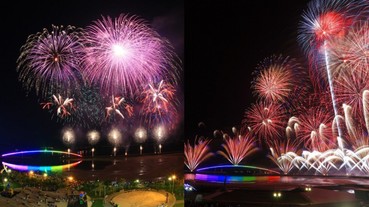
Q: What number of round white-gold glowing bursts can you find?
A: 5